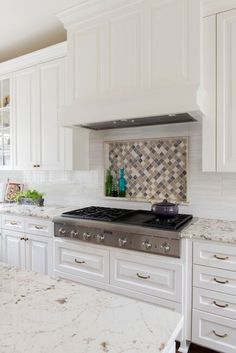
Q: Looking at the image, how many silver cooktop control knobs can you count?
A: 7